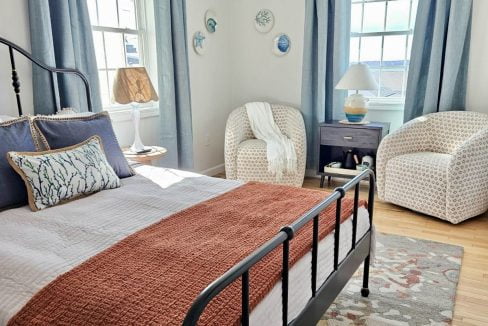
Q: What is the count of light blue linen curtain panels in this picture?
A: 4